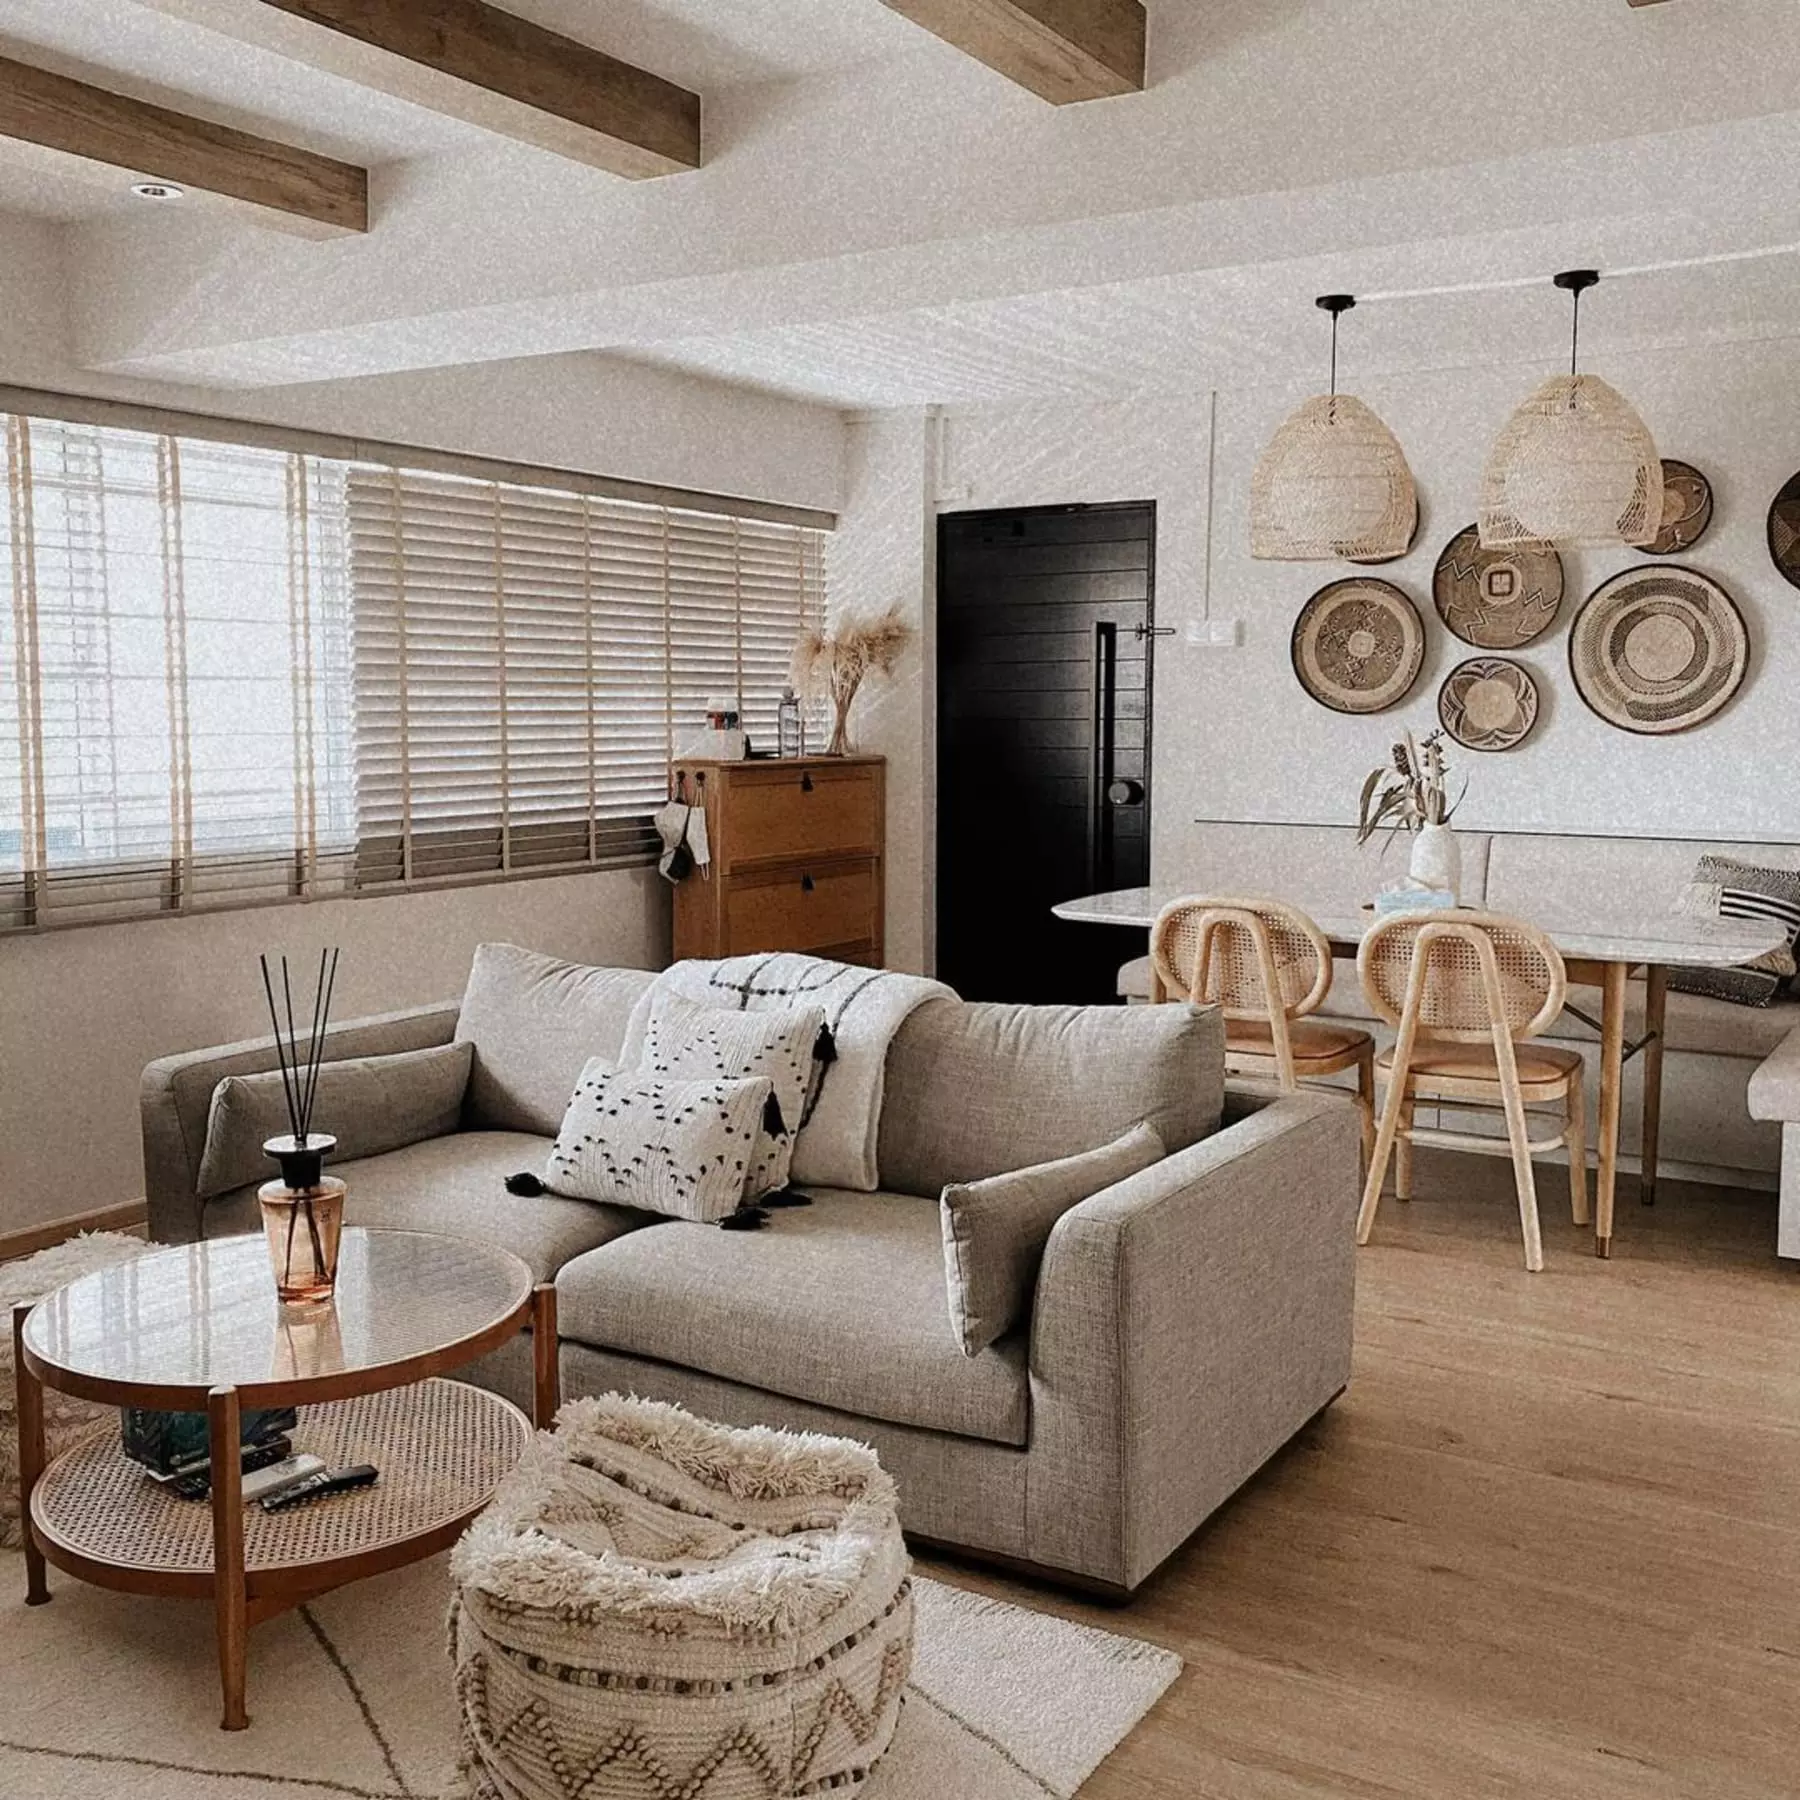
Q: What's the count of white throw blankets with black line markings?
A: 1